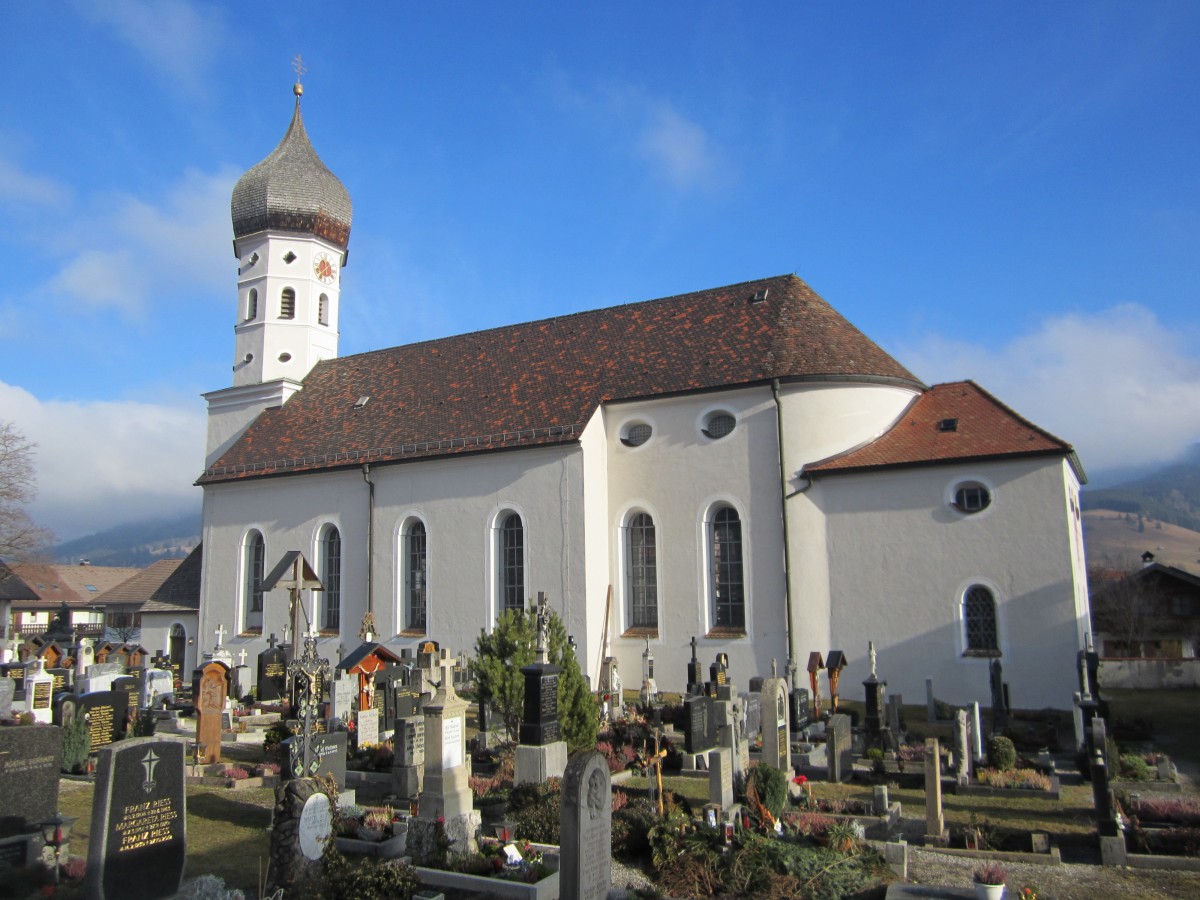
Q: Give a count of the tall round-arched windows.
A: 6